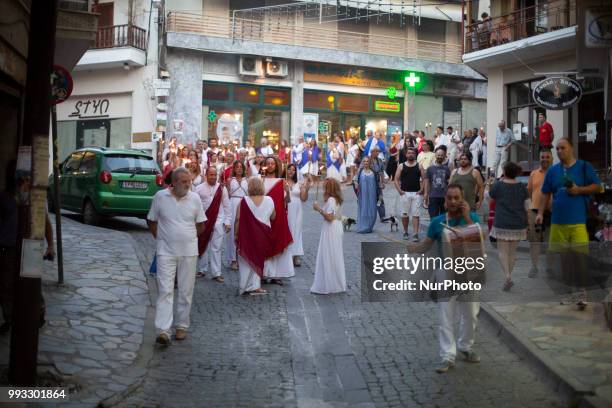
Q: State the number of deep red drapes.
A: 3